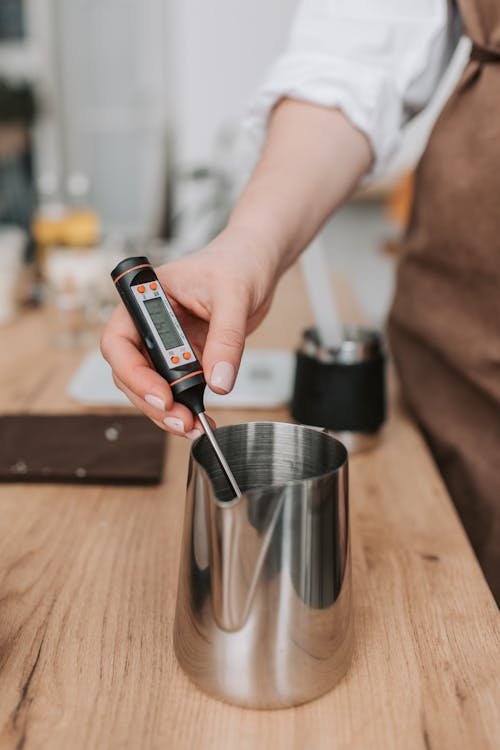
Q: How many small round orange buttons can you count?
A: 4